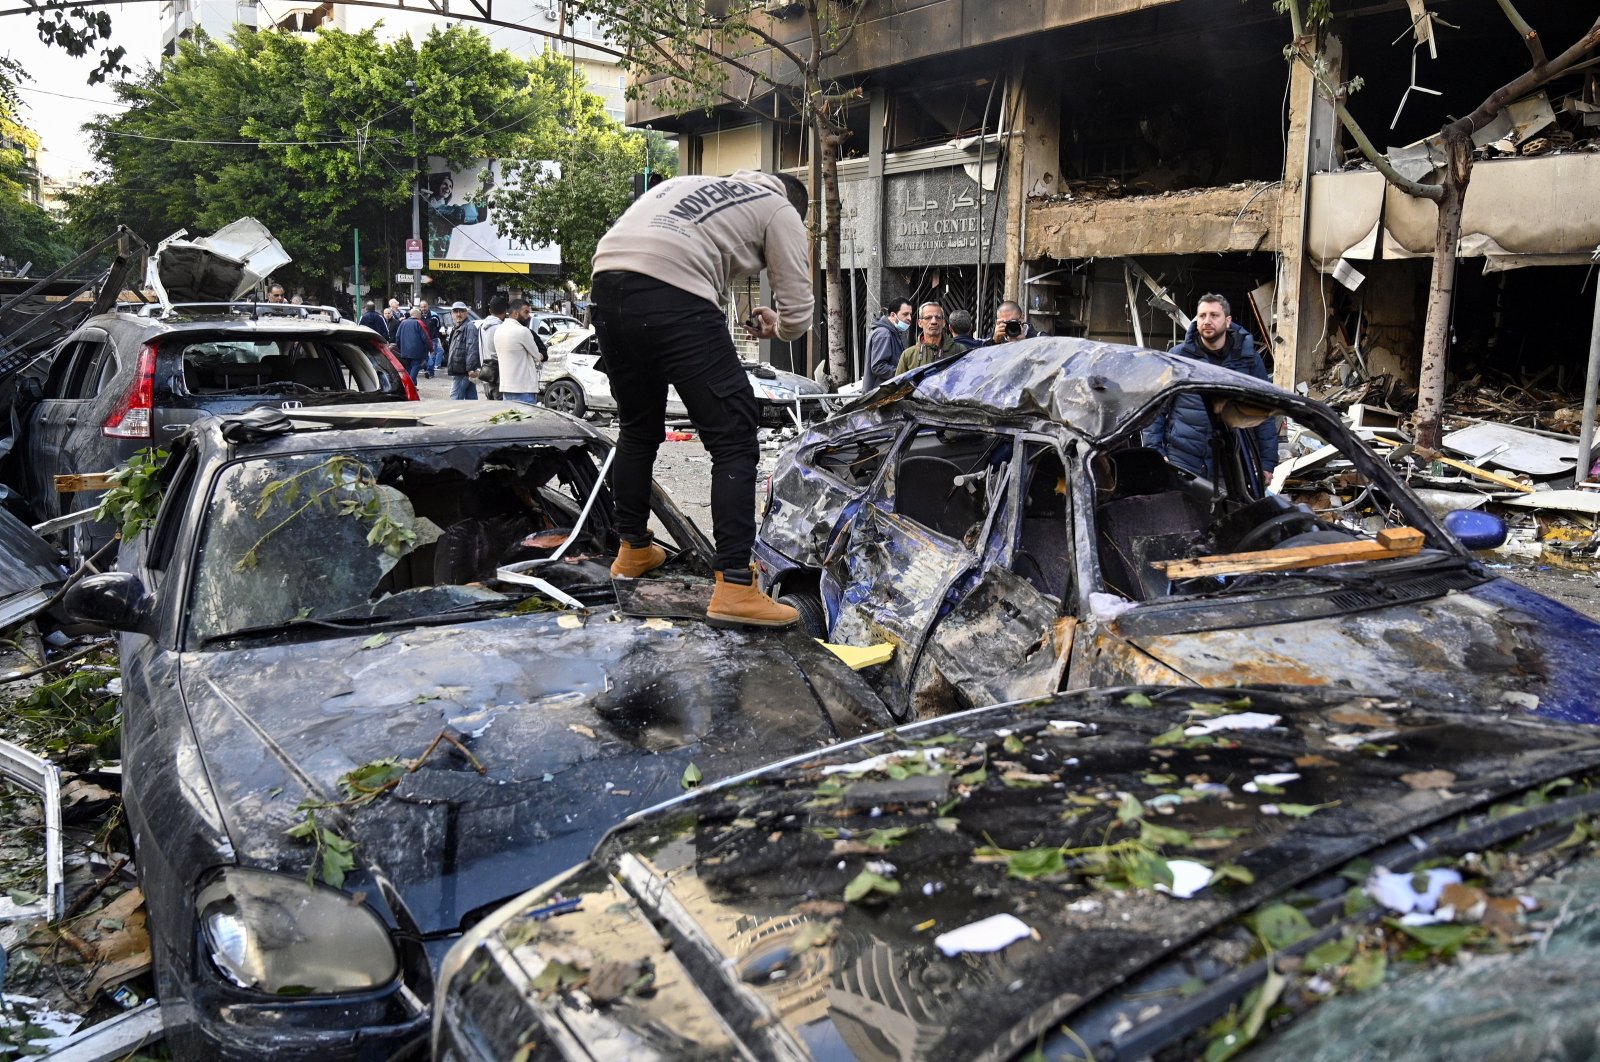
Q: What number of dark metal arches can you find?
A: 1